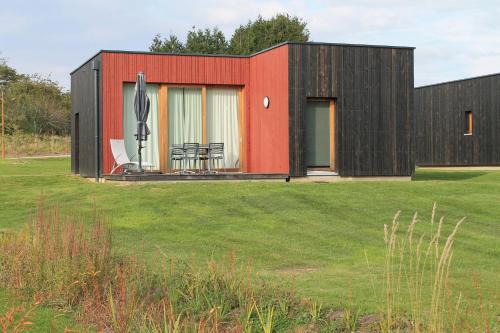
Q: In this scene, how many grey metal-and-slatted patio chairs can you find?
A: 4